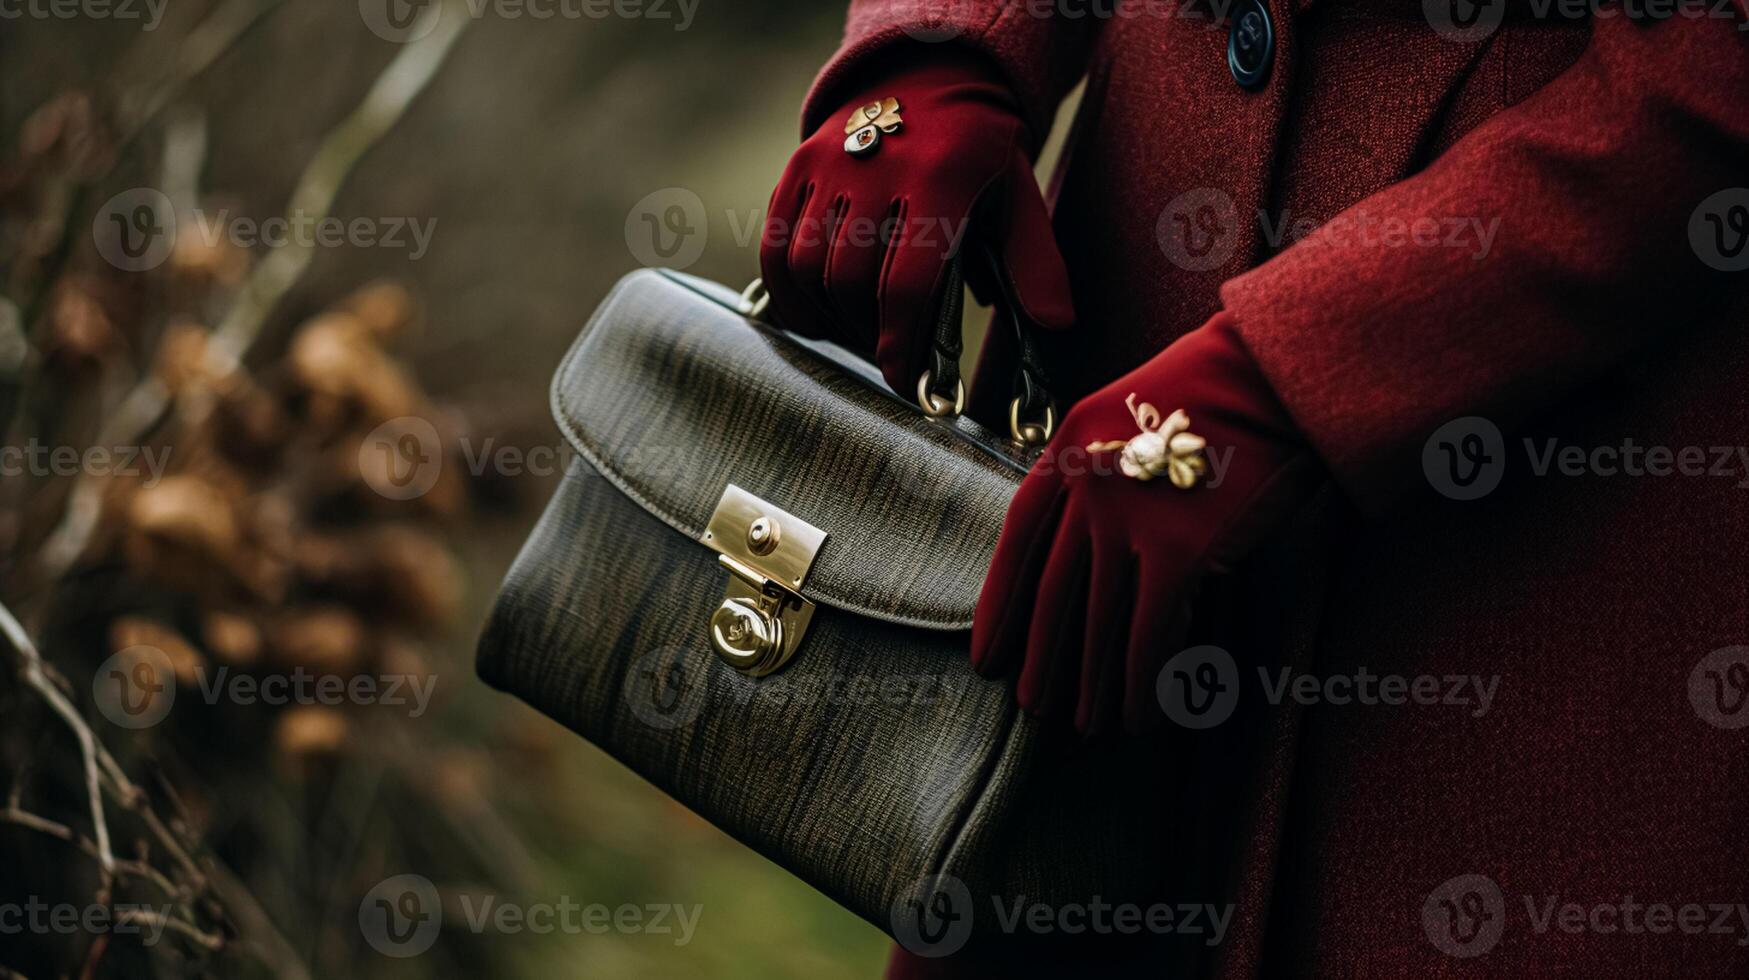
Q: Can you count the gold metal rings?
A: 3